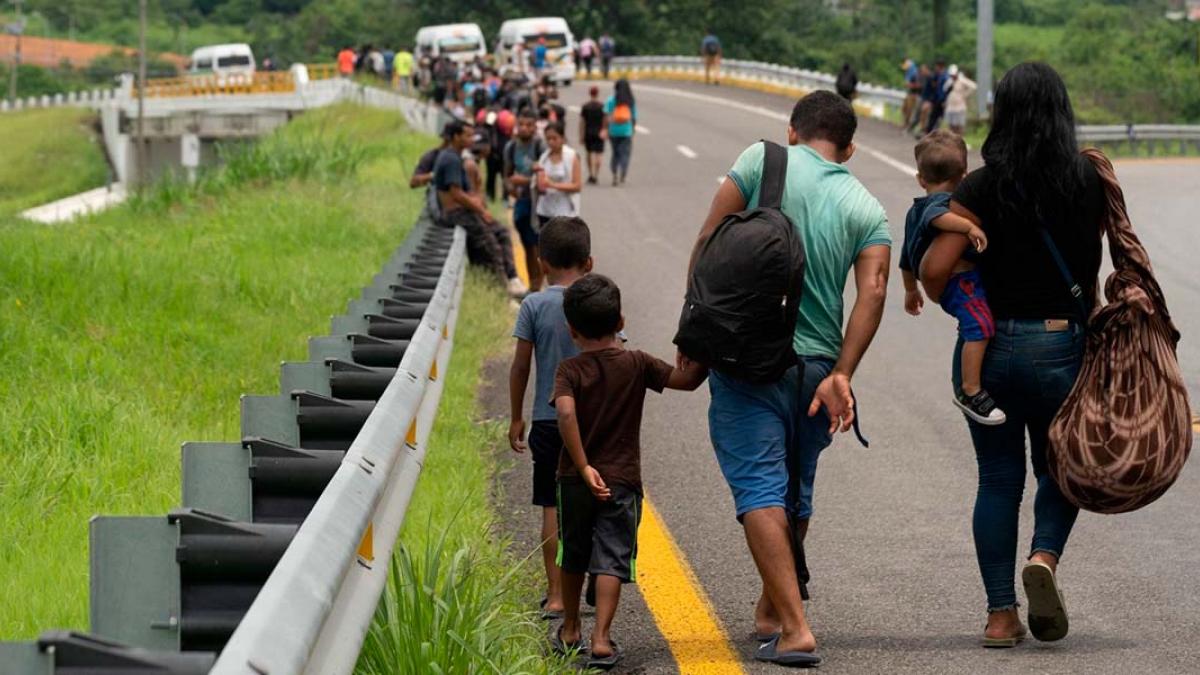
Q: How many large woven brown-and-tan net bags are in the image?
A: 1